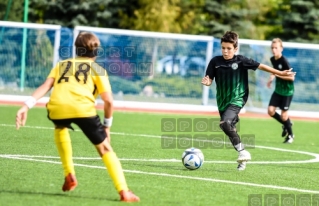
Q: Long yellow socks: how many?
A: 2